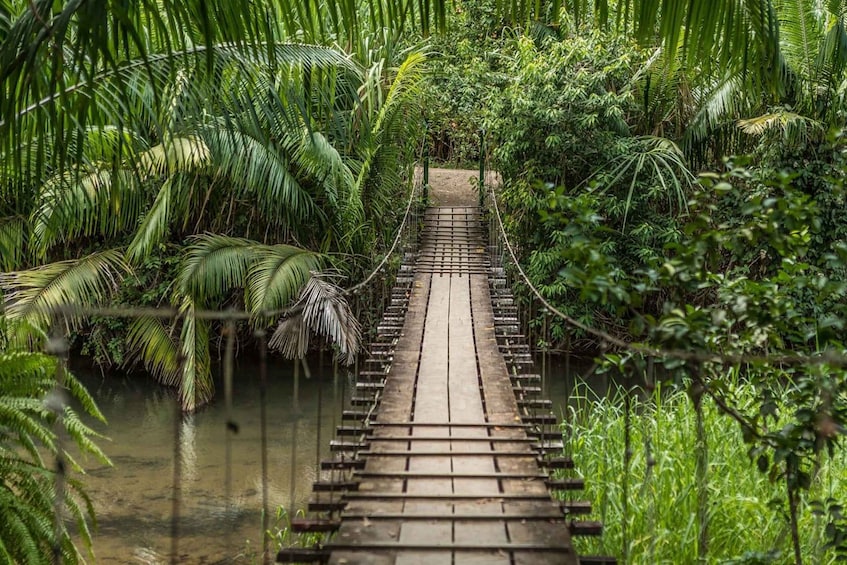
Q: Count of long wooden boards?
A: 4